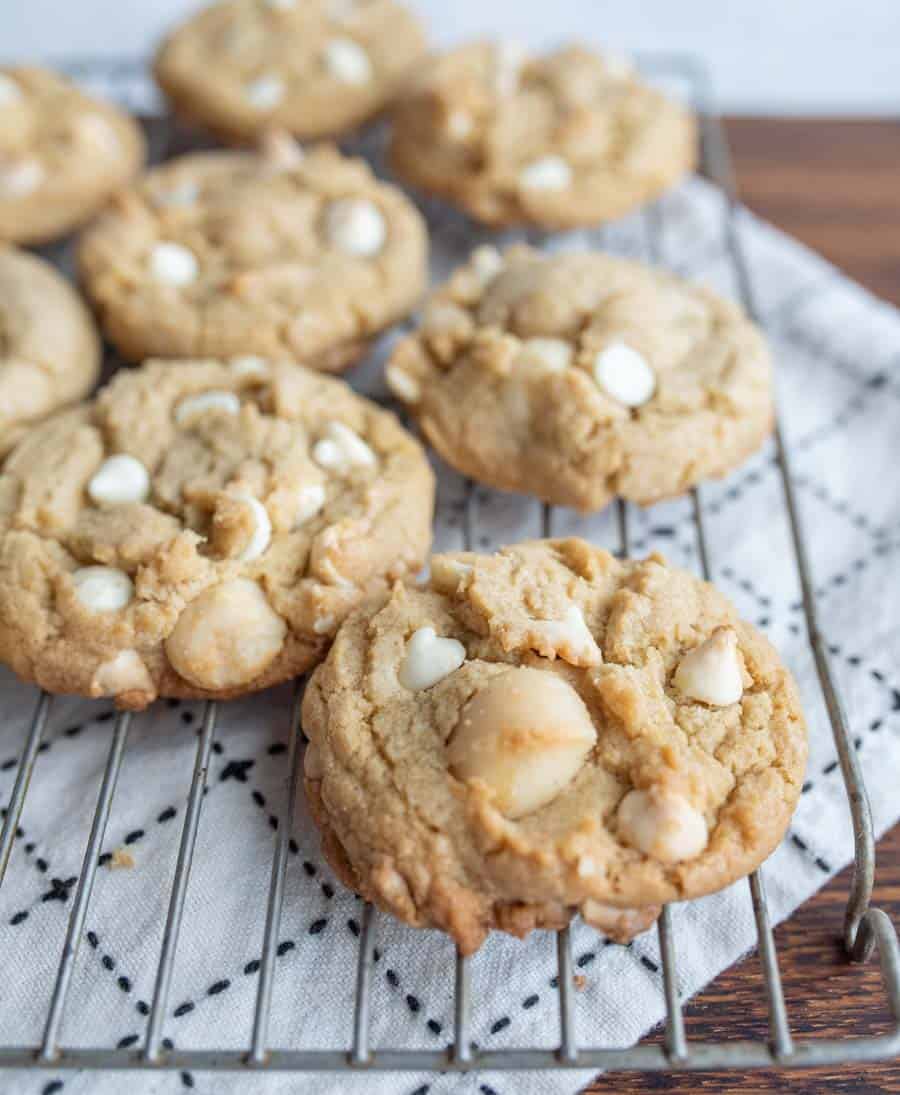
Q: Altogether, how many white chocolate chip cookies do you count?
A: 8